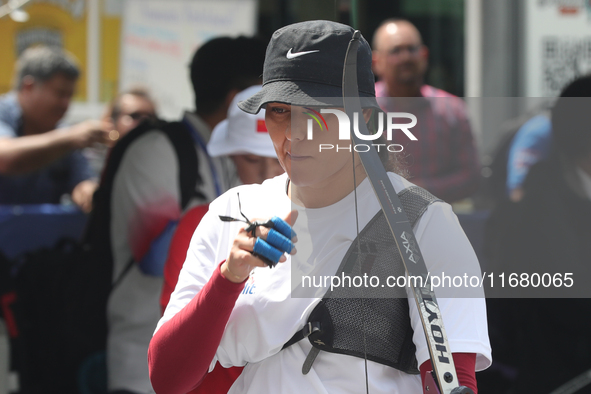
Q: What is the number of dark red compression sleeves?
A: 2